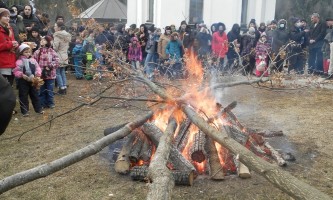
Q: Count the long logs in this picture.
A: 3